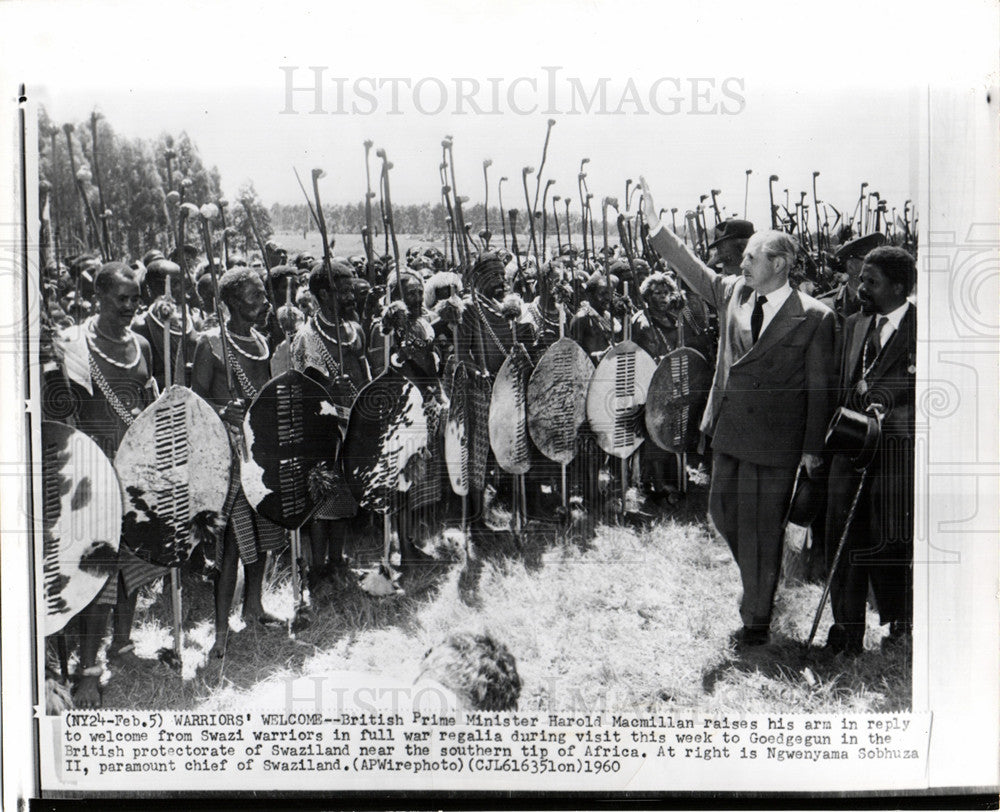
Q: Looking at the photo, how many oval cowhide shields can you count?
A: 9